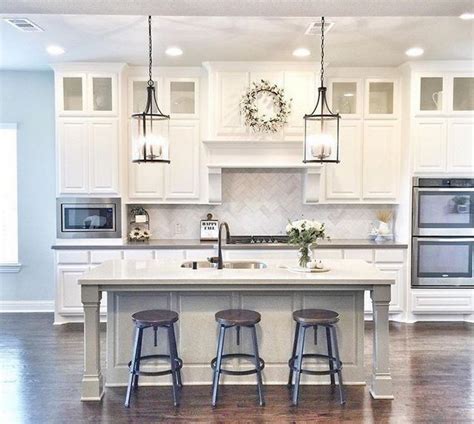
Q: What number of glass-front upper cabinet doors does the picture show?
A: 8